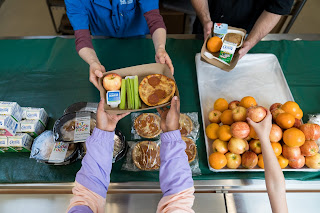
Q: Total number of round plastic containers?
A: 4